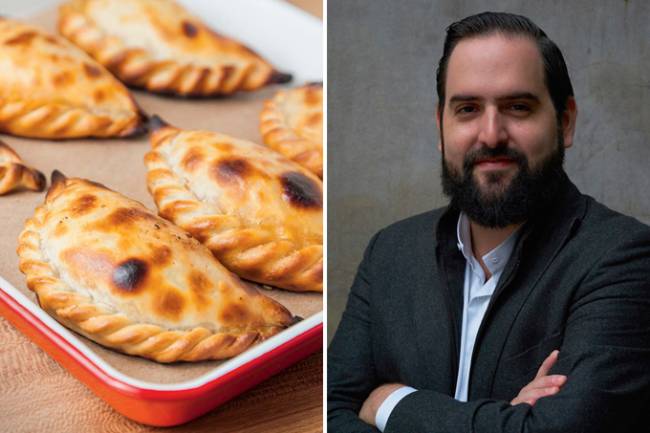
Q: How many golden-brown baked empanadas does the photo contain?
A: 6